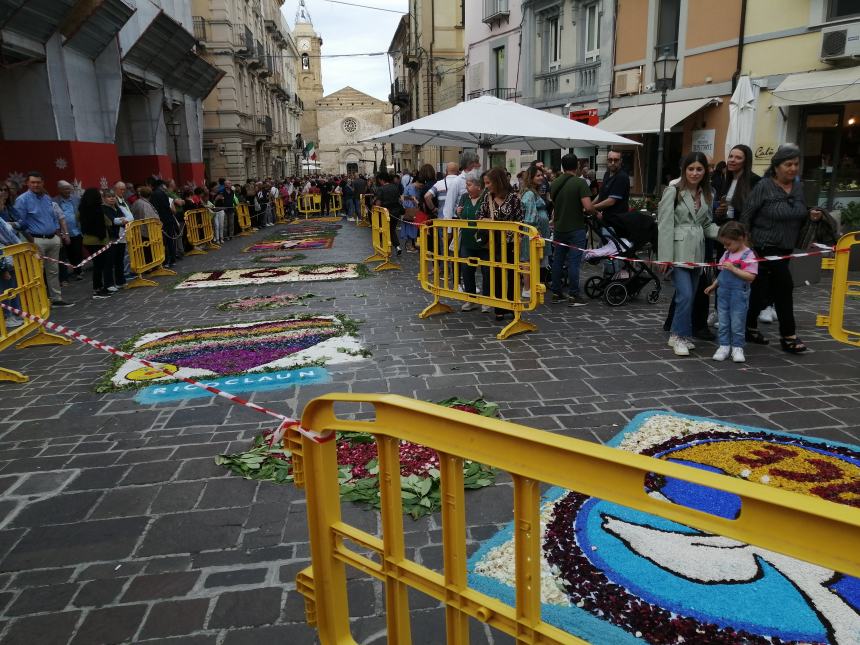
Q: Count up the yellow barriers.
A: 12